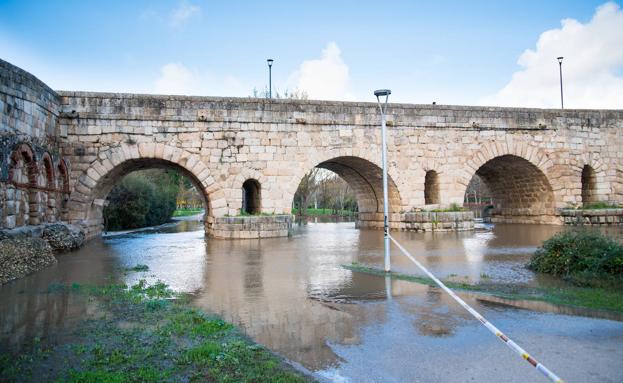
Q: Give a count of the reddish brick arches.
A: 3